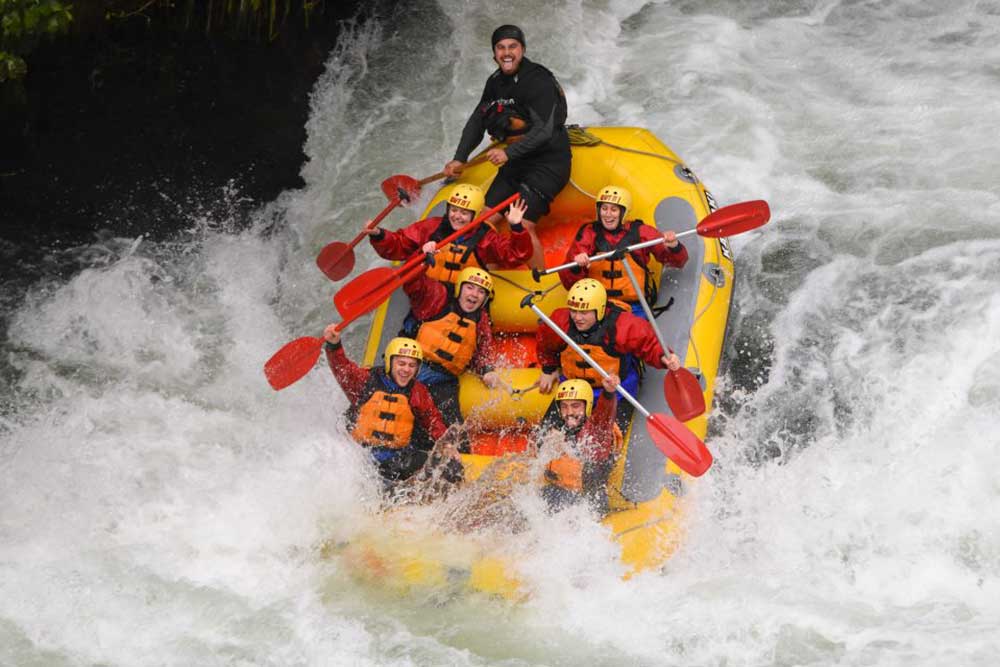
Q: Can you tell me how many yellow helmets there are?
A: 6